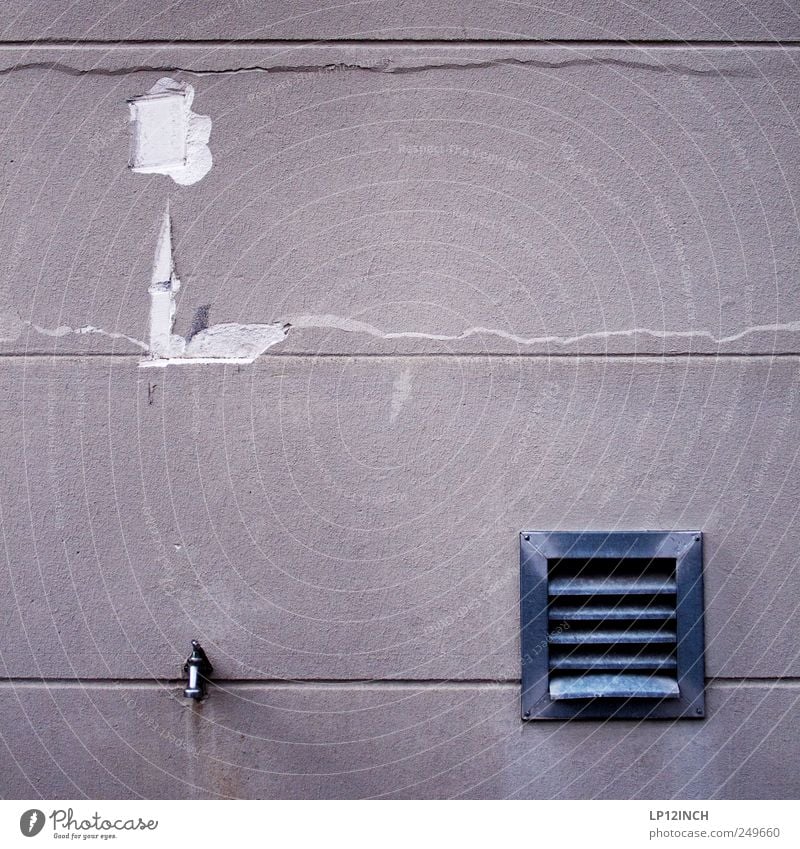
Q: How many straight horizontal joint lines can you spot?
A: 3